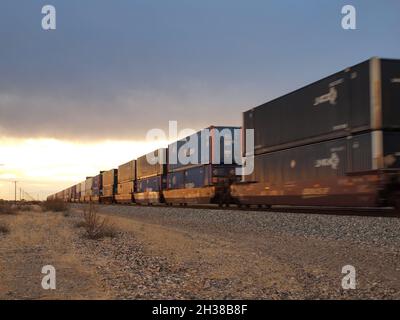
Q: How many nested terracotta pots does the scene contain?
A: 0